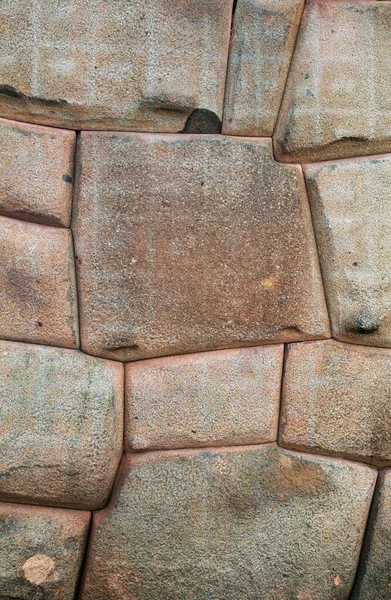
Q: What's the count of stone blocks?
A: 13